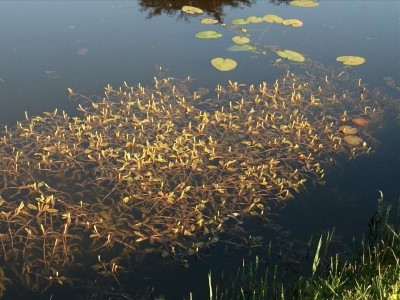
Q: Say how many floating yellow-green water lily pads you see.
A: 13